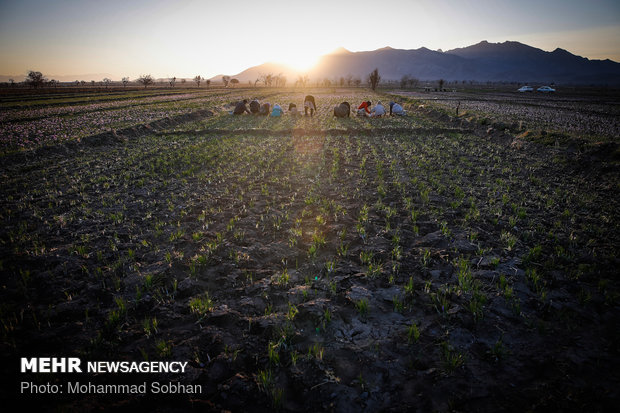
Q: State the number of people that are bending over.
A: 10